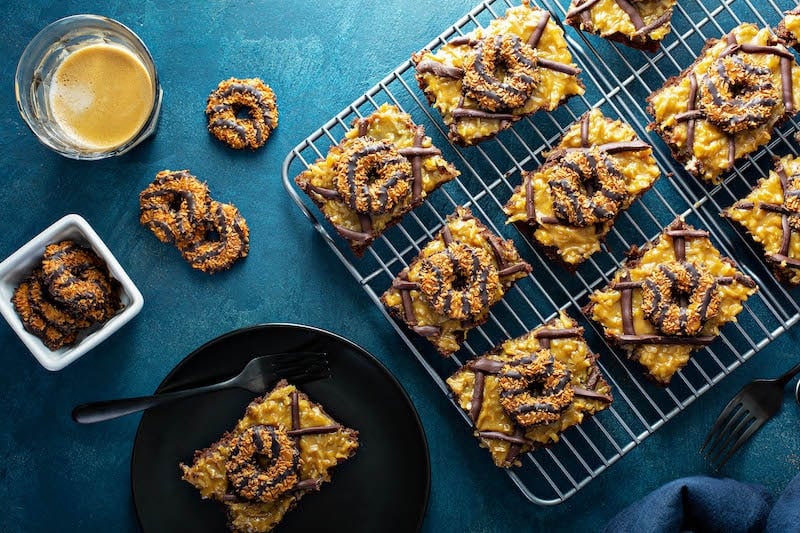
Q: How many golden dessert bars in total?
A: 11